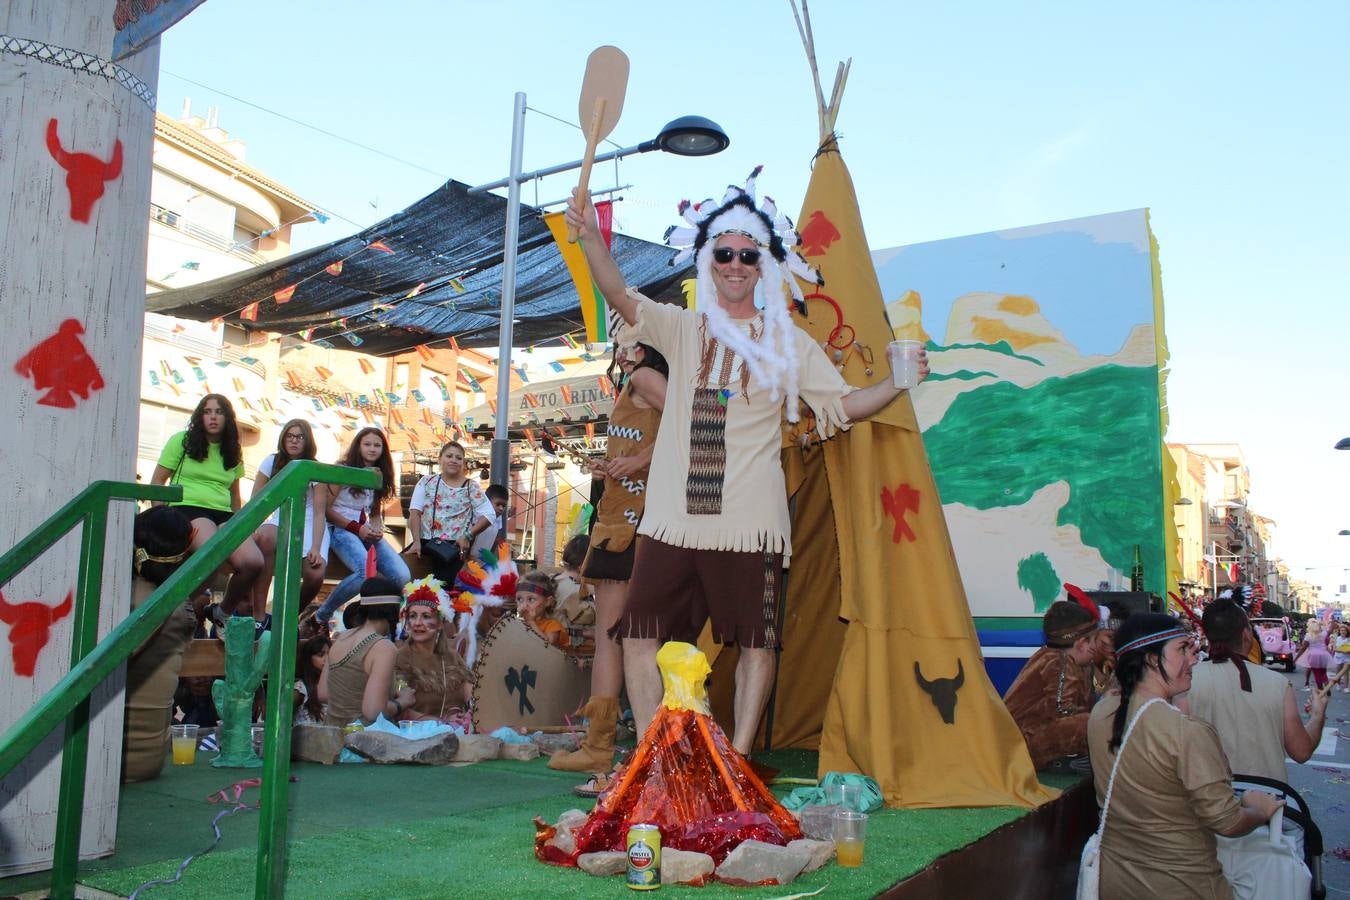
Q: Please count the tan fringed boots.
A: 1